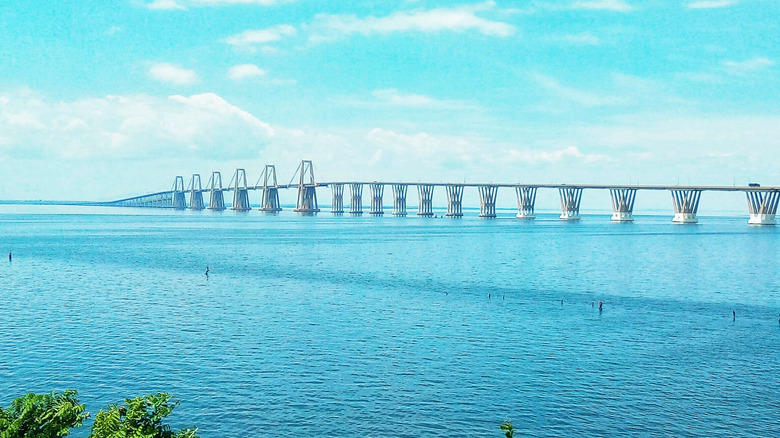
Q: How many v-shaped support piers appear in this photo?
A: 12